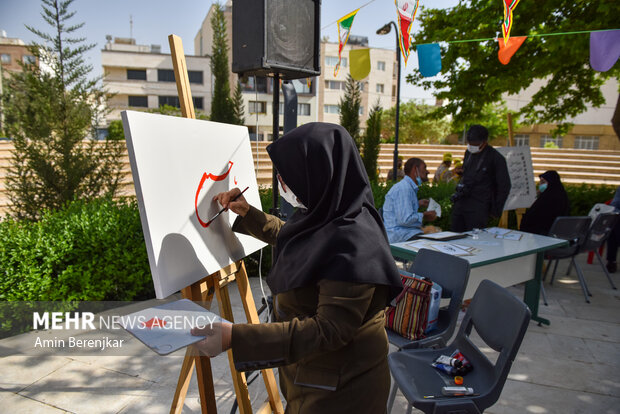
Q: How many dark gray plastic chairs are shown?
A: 4